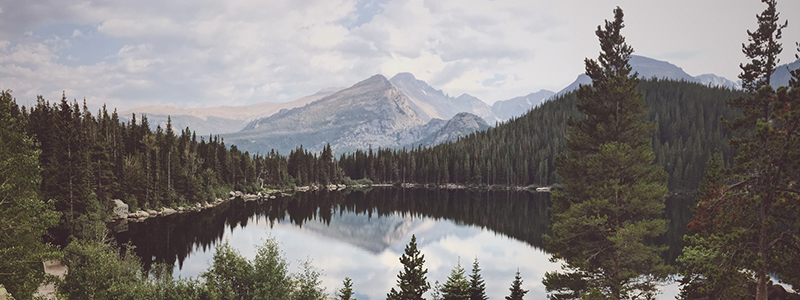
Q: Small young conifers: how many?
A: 5